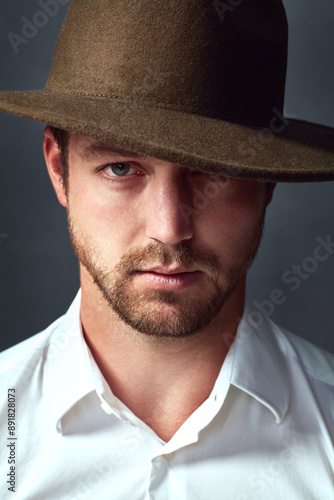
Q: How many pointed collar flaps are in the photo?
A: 2